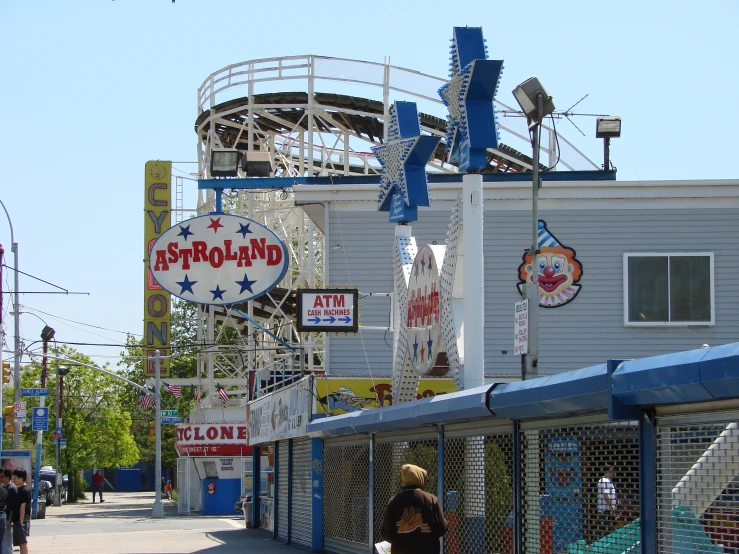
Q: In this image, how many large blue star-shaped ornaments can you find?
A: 2